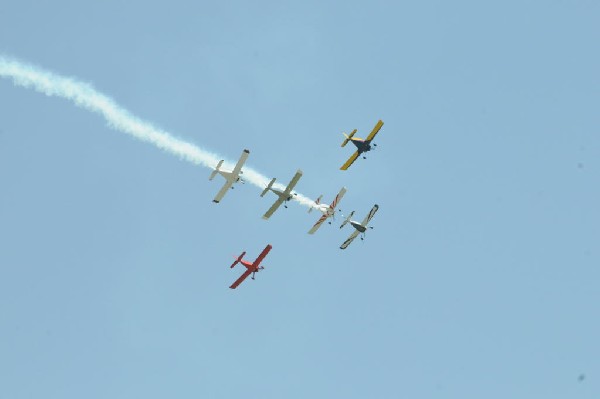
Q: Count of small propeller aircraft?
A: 6